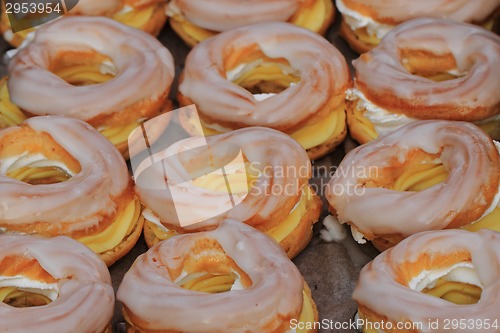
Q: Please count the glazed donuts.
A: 12